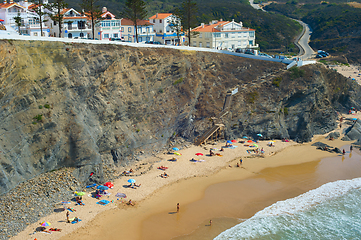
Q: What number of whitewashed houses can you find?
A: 7